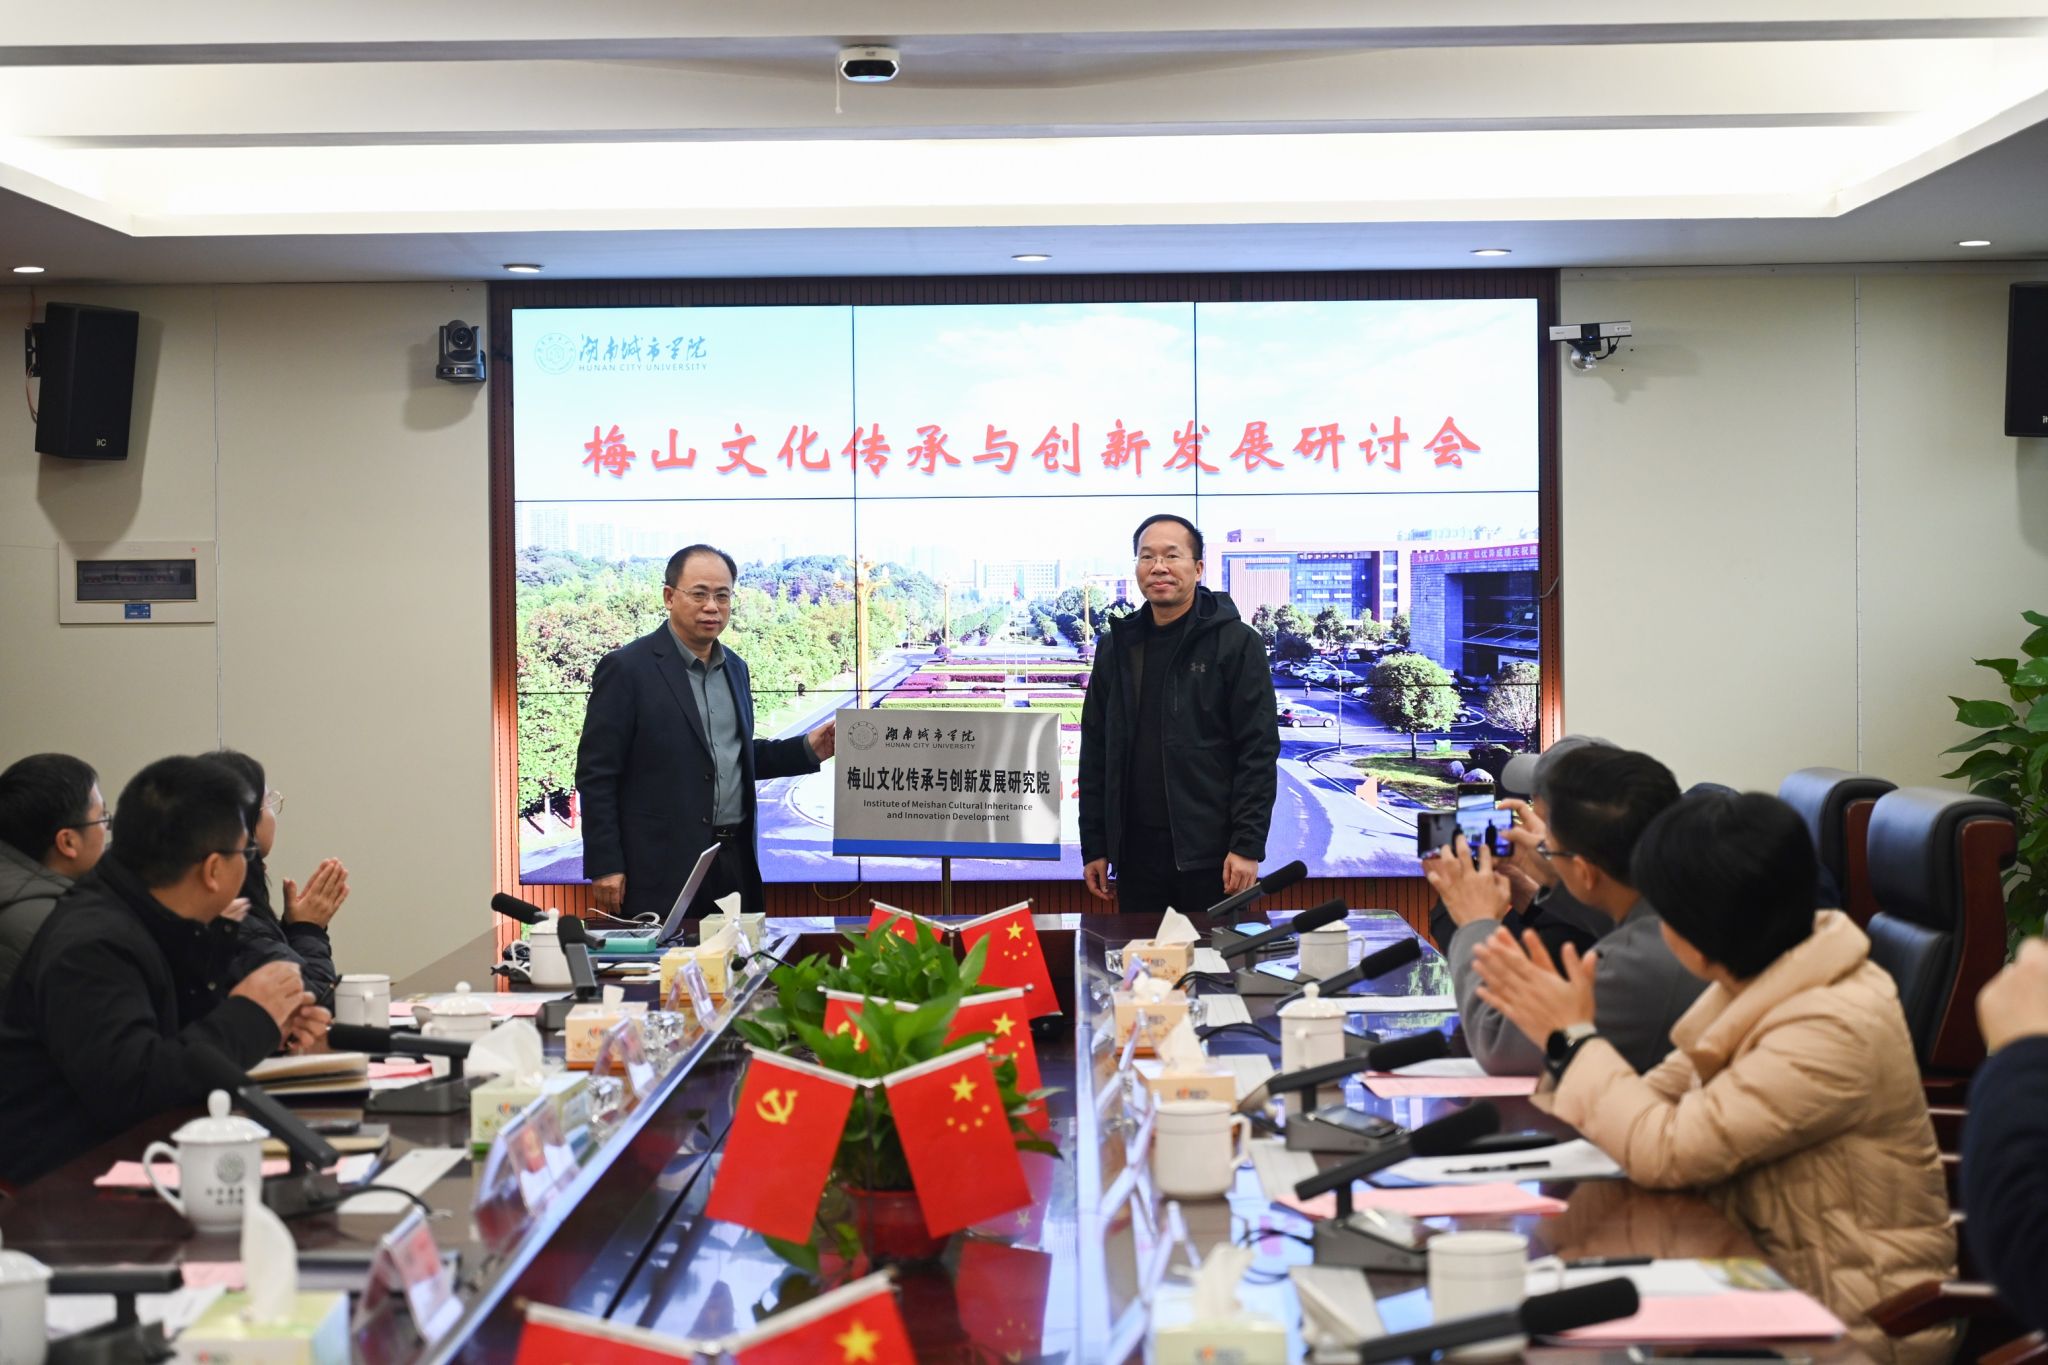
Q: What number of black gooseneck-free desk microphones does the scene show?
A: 11